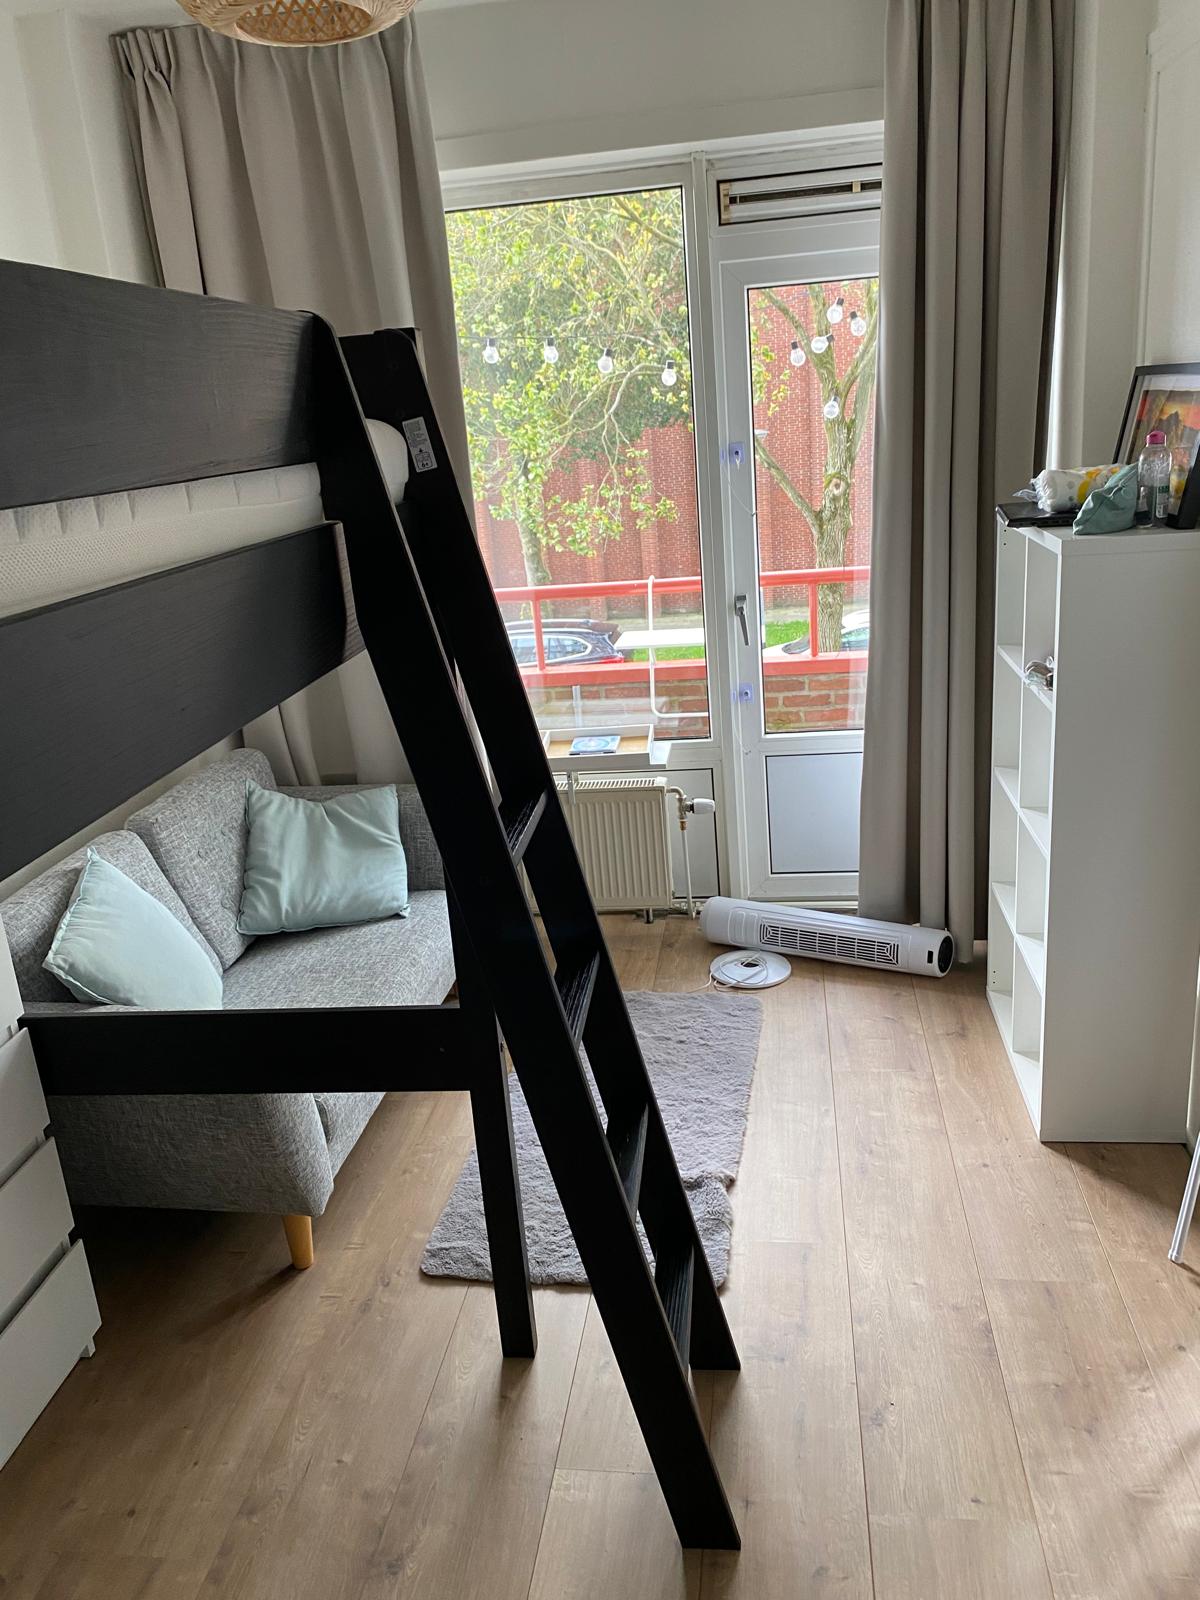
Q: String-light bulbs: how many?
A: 9